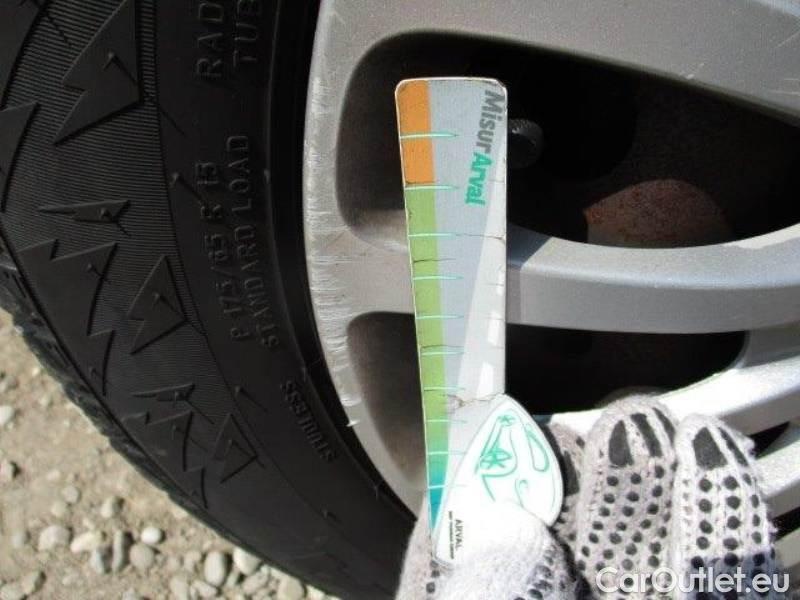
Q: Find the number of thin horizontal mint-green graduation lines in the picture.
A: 10